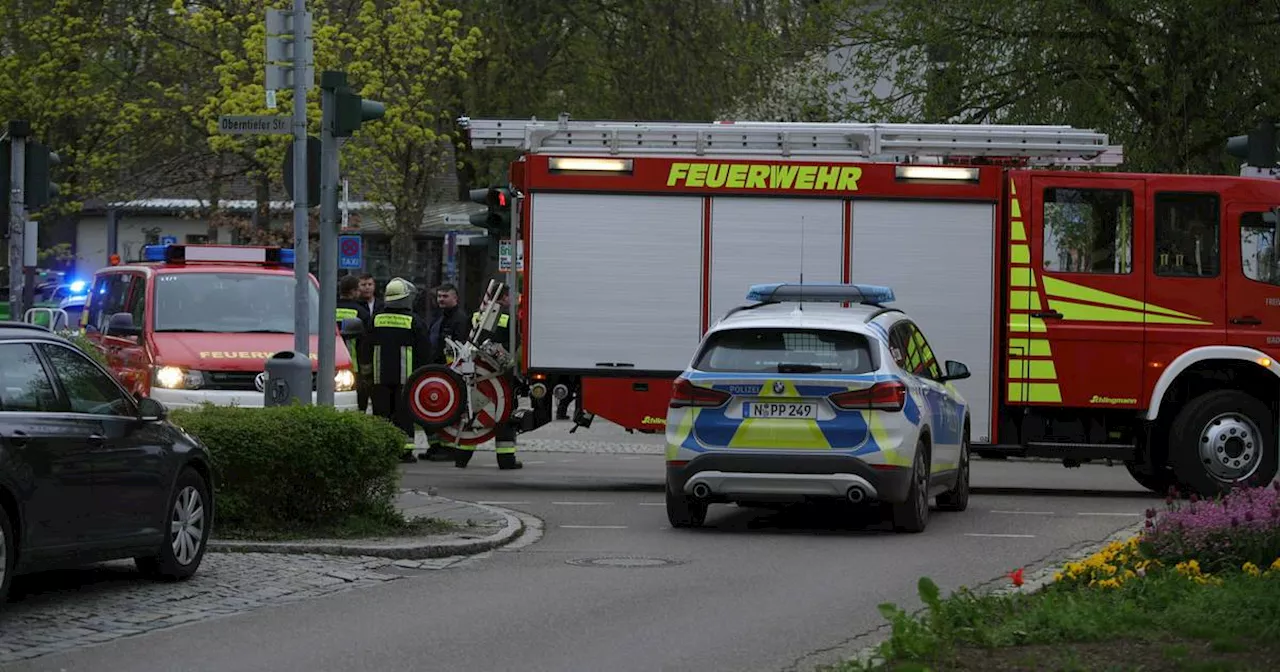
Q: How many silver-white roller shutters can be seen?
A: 3